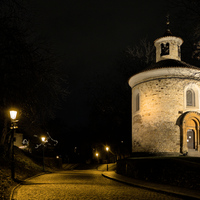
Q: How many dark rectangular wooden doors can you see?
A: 1